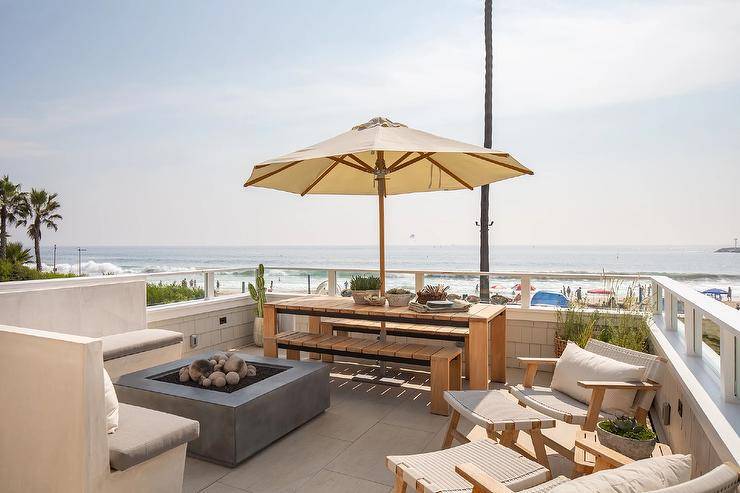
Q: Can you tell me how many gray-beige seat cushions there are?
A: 2